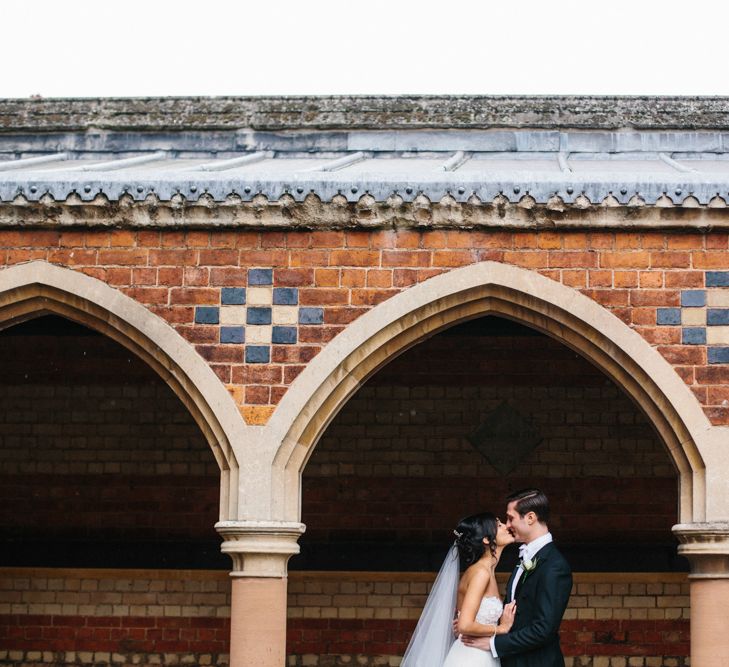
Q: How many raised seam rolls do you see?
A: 7